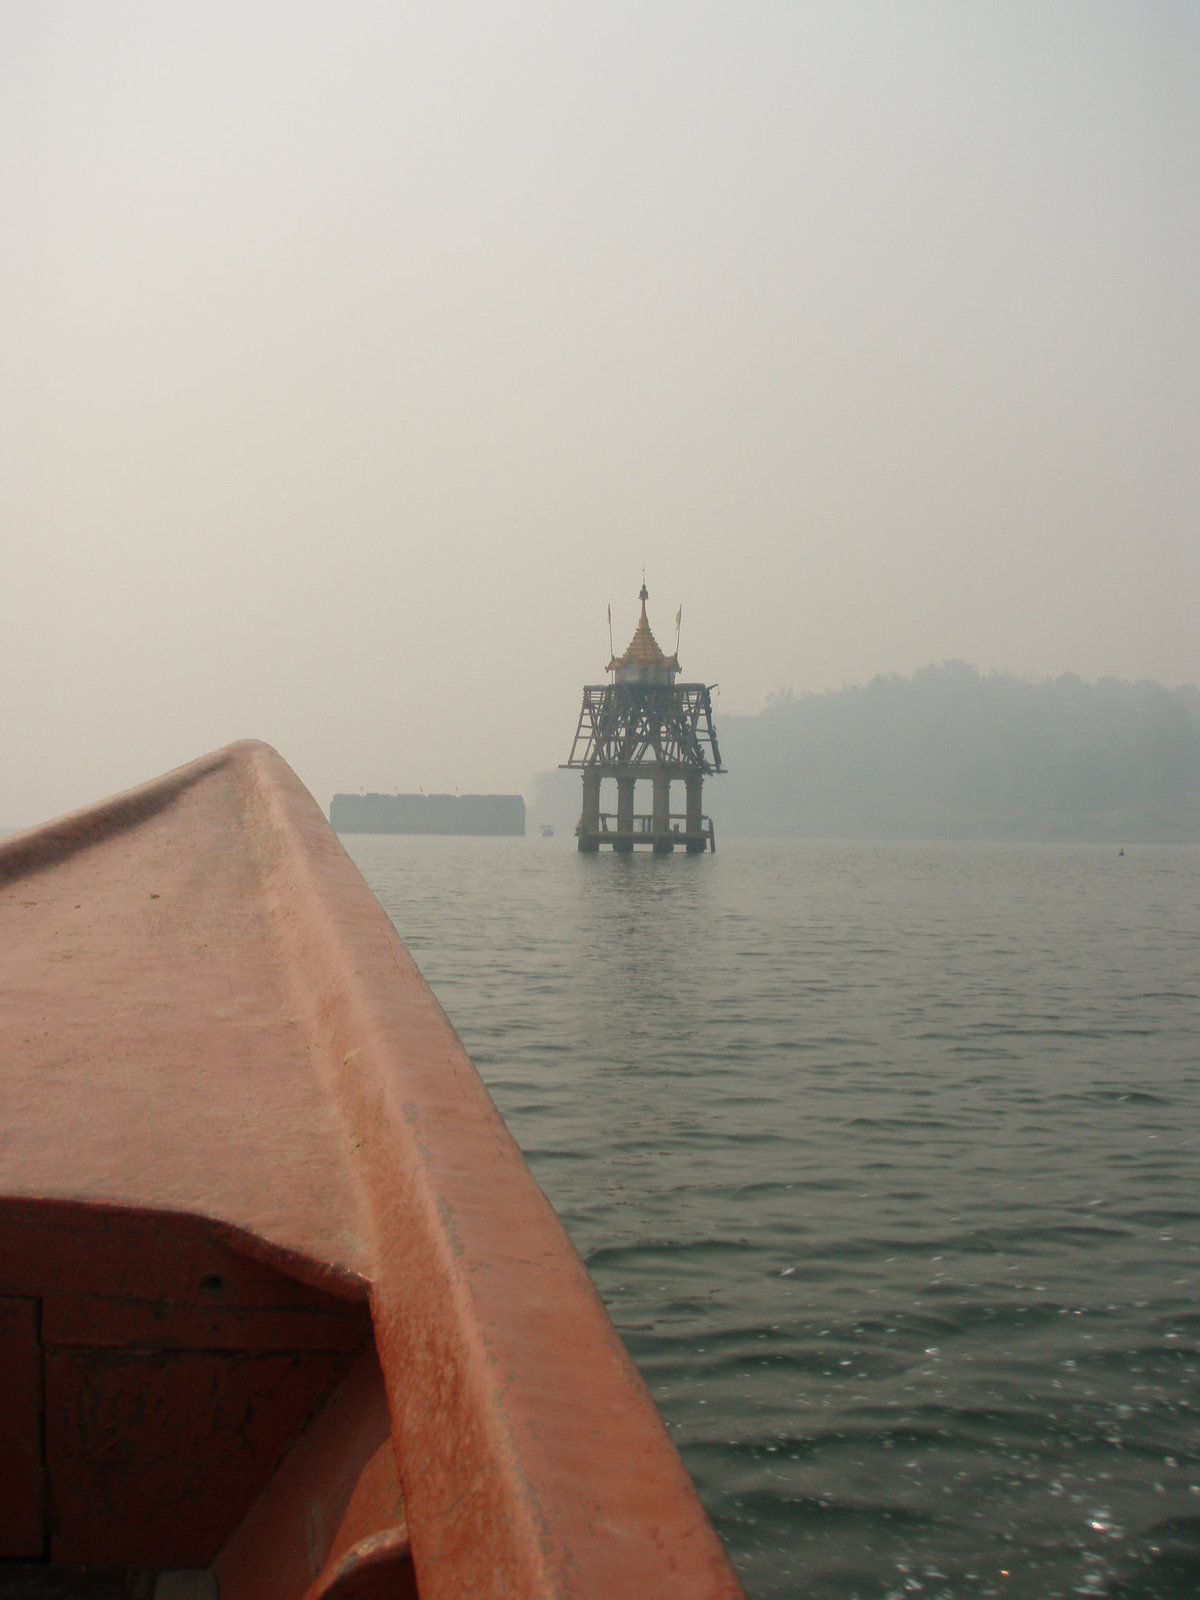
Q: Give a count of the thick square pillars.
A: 4